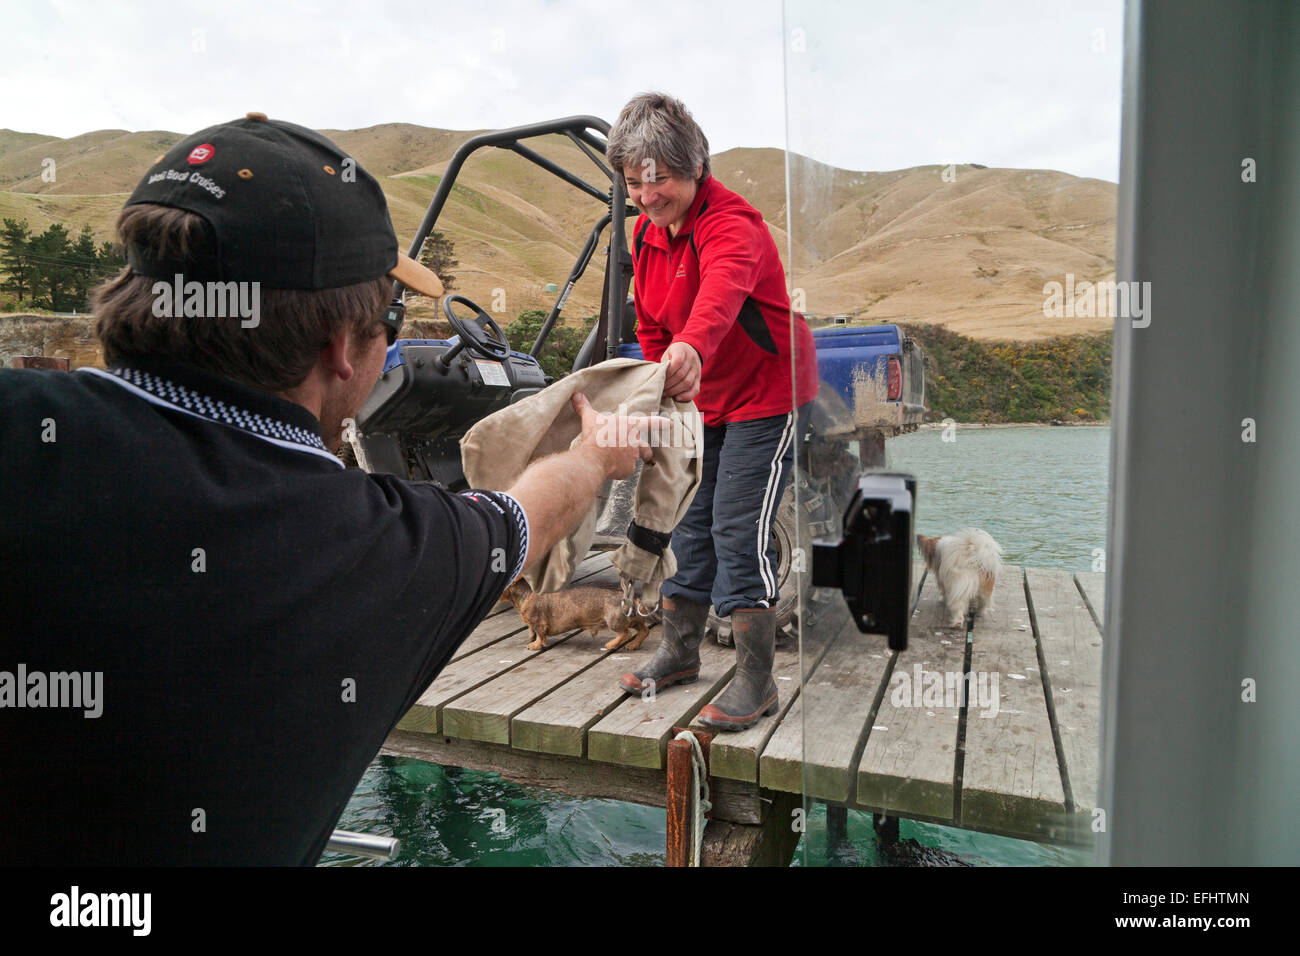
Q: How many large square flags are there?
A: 0